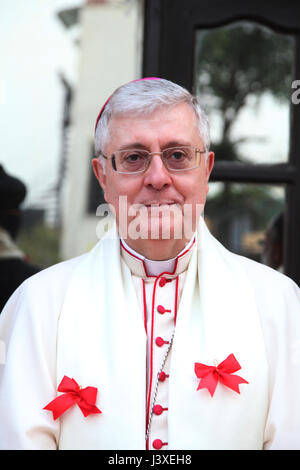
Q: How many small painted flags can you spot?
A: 0